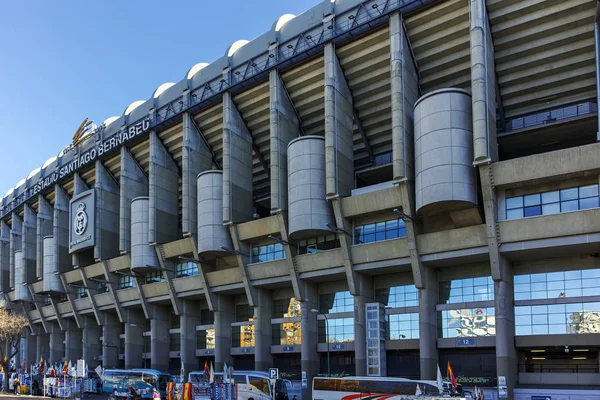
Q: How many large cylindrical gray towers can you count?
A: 6